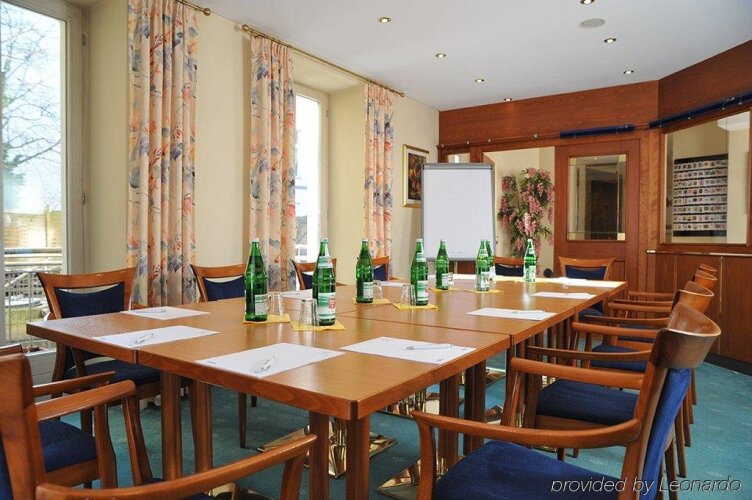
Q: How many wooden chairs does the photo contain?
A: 12